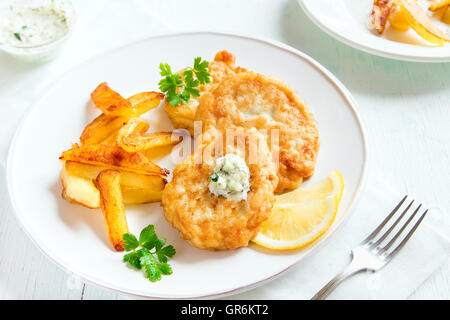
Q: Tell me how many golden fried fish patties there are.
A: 3